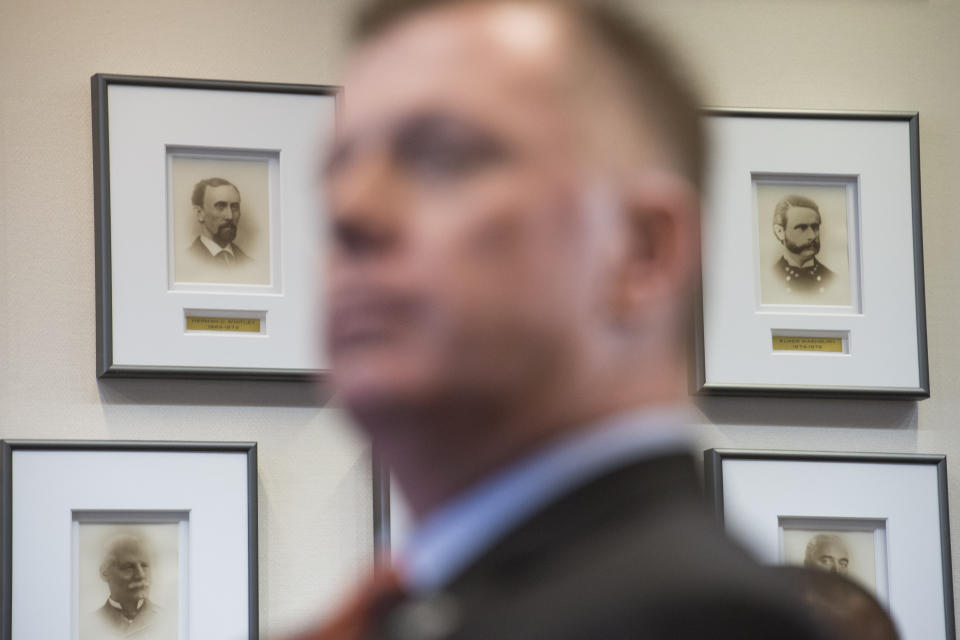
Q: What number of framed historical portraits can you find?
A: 4